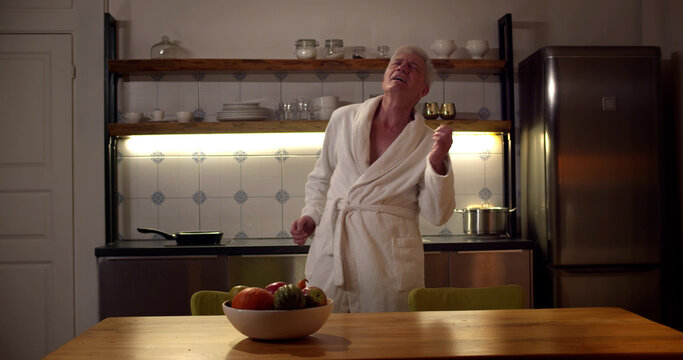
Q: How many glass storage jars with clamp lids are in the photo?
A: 4